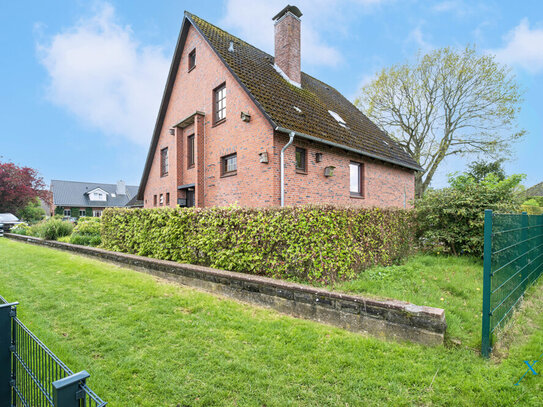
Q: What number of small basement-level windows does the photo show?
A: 3